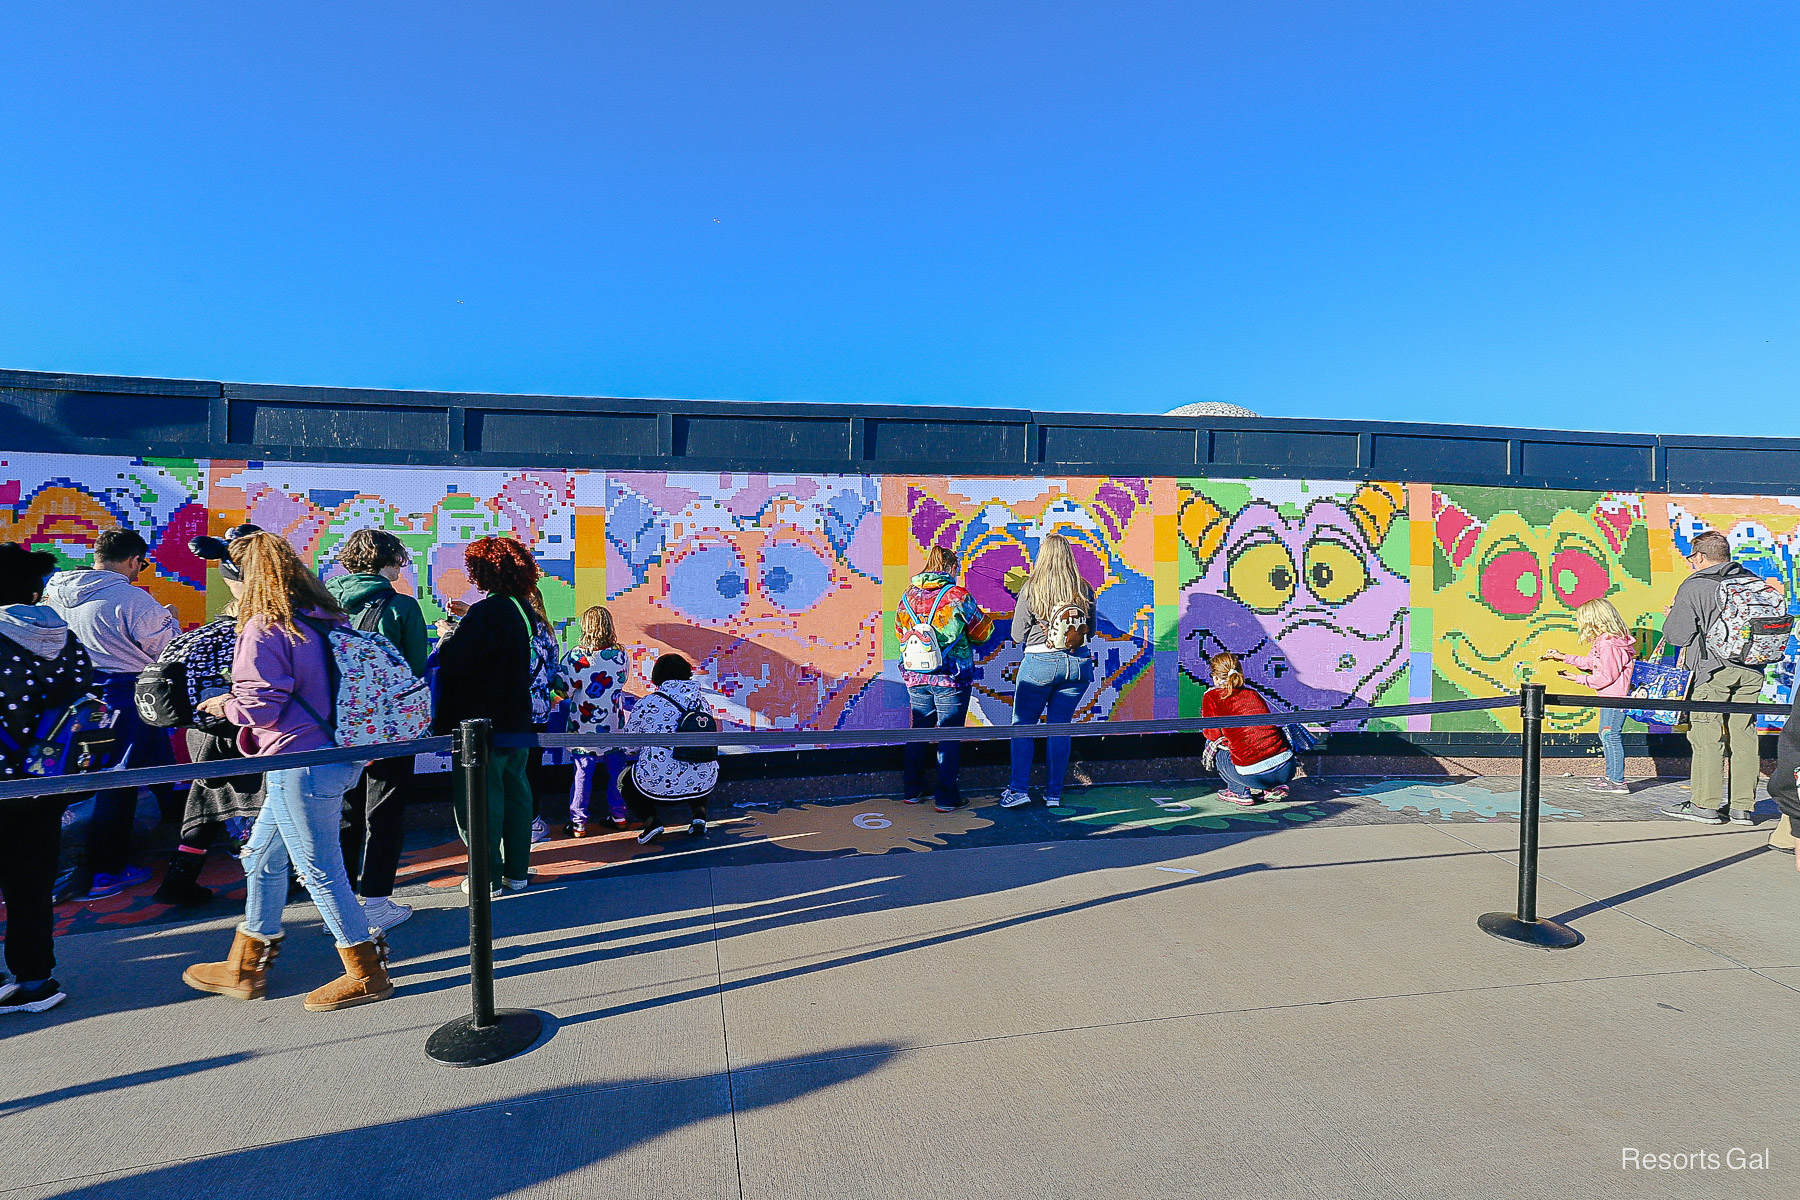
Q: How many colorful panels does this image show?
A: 7